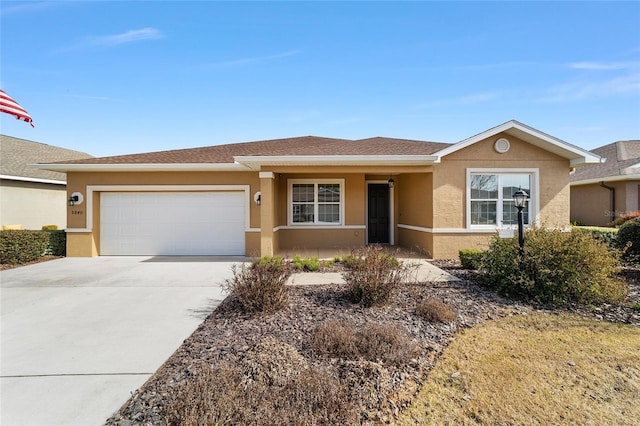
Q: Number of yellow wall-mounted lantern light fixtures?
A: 0